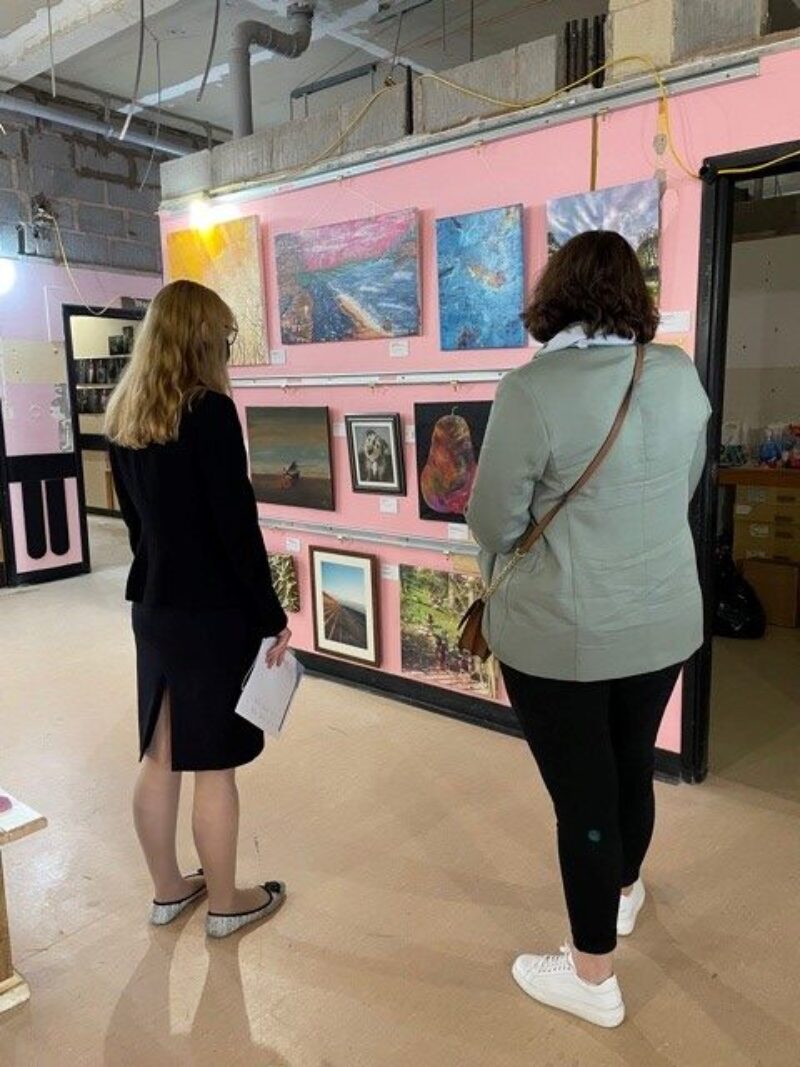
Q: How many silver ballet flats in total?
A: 2